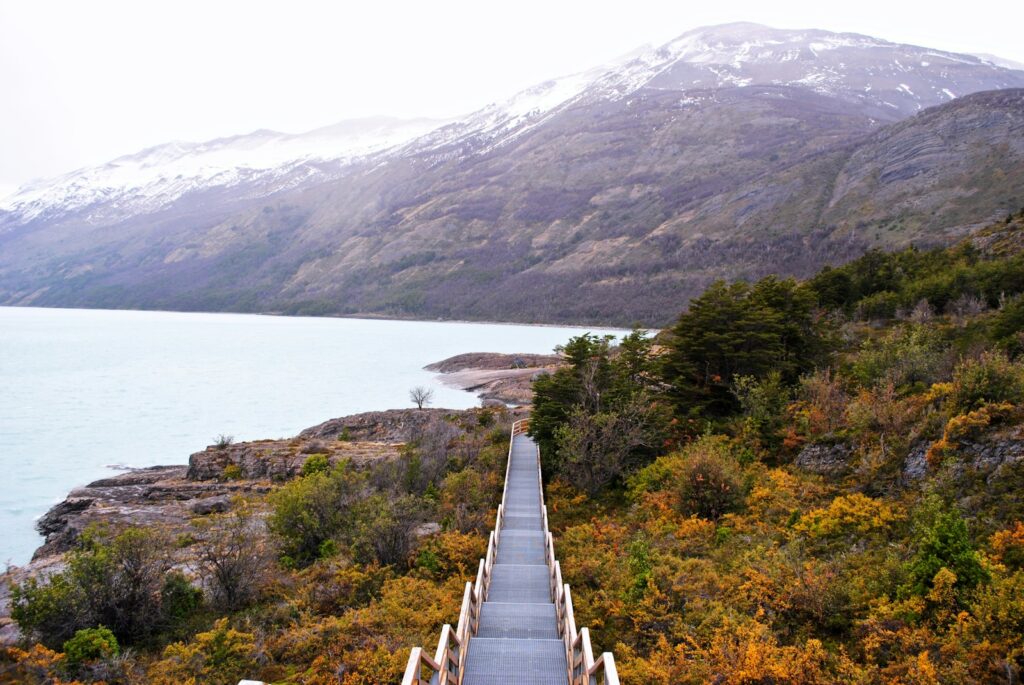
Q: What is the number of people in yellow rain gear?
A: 0